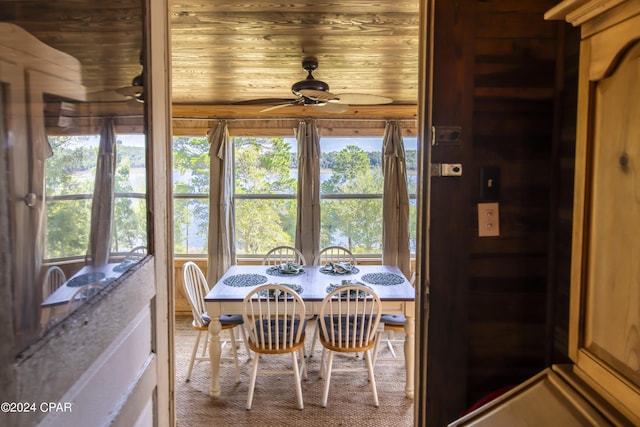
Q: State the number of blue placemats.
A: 6